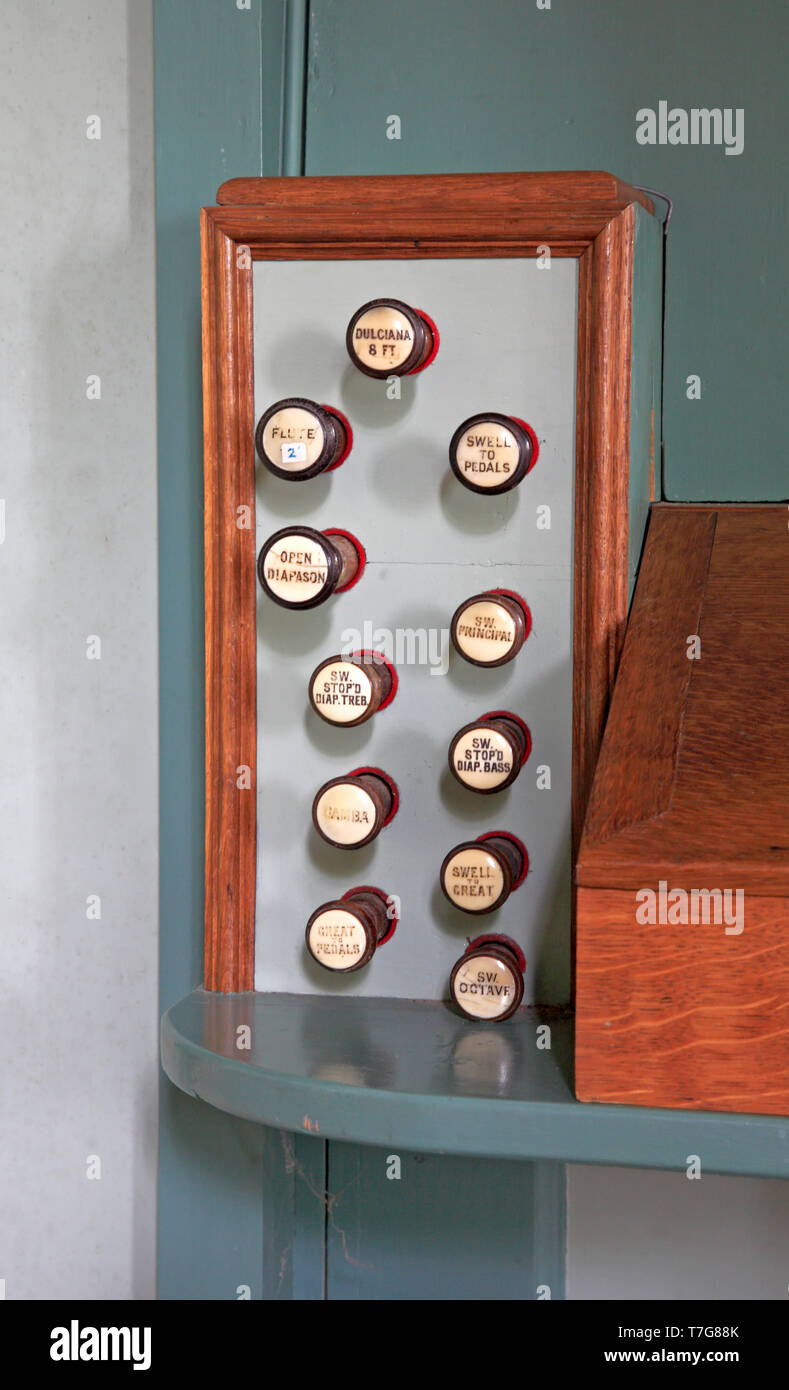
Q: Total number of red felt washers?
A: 11